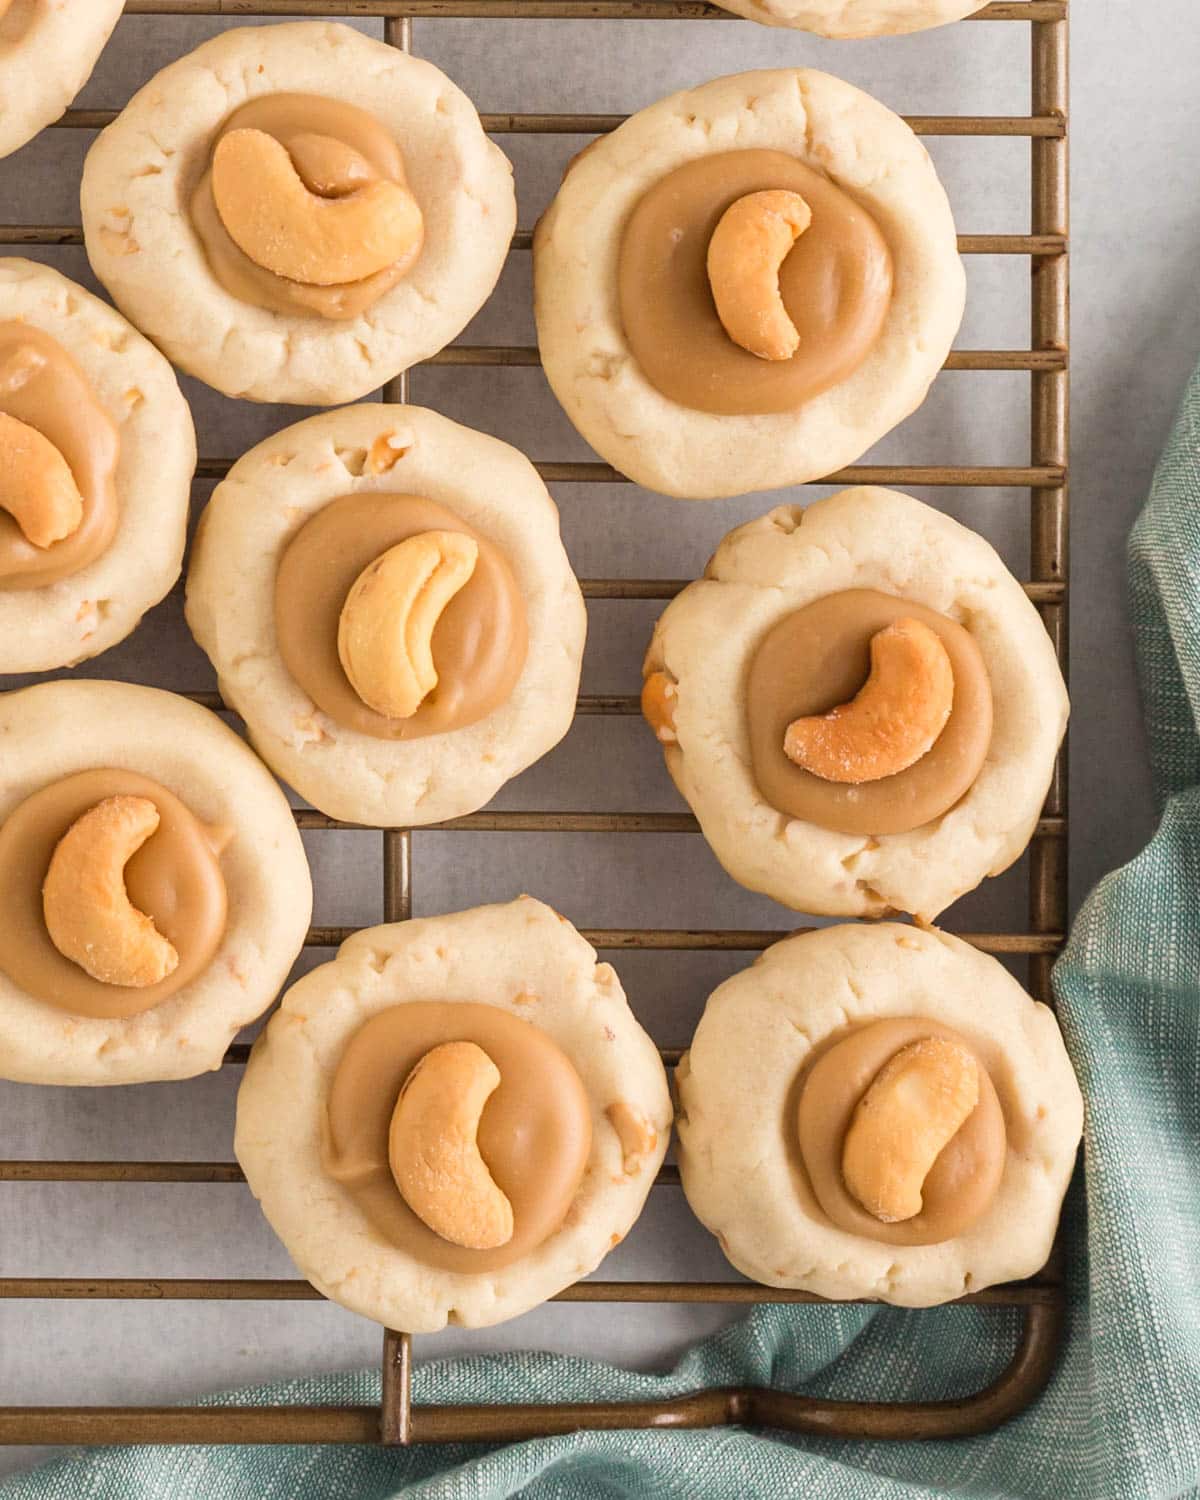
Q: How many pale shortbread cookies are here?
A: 10